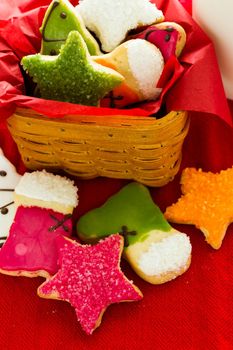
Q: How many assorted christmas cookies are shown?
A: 10